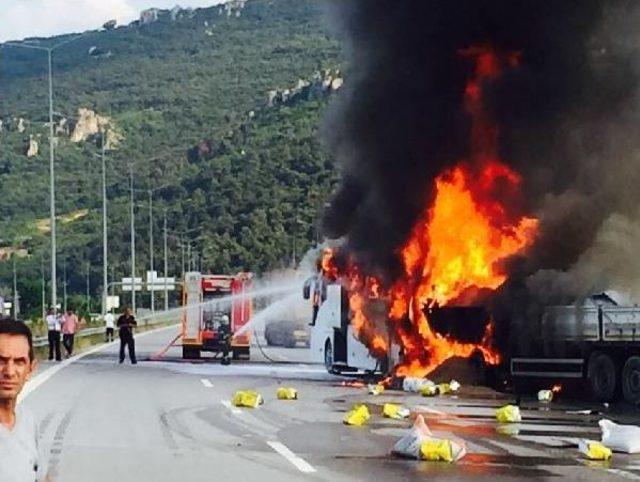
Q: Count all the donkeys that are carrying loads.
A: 0